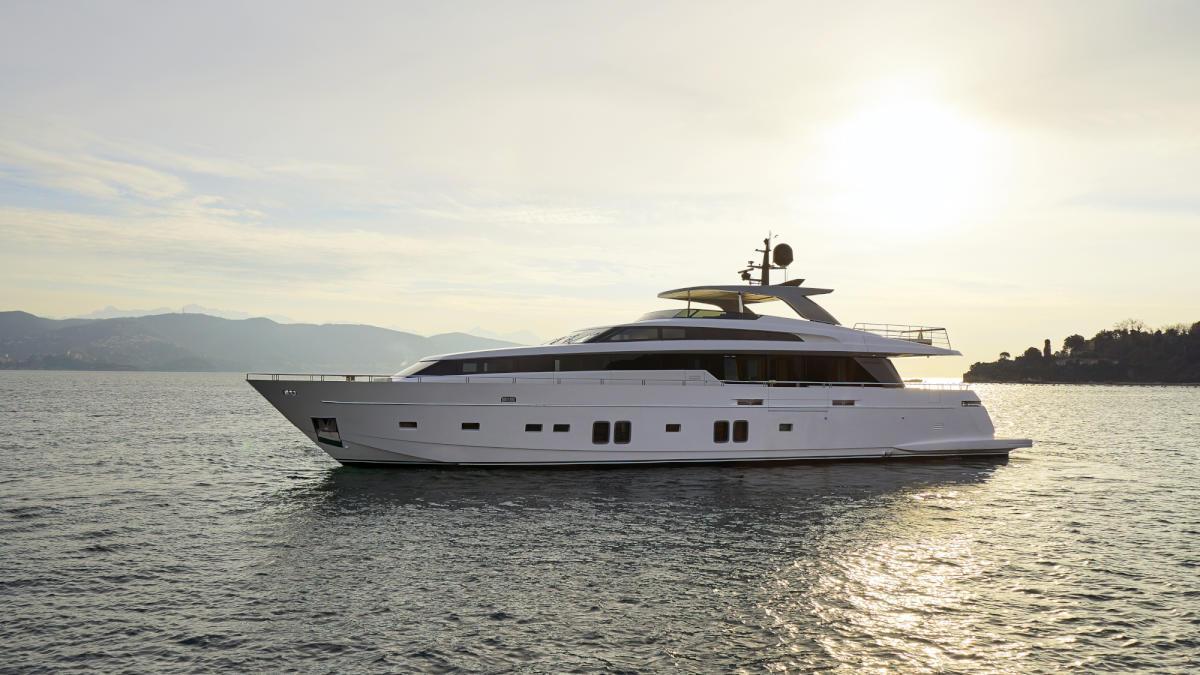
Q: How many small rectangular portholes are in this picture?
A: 6